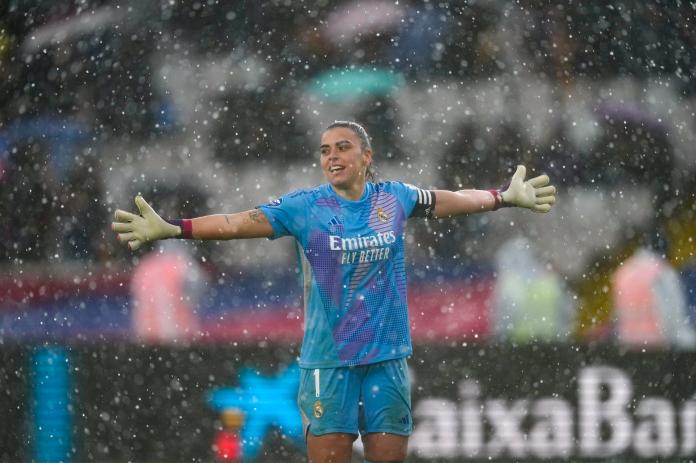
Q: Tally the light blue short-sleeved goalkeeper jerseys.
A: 1